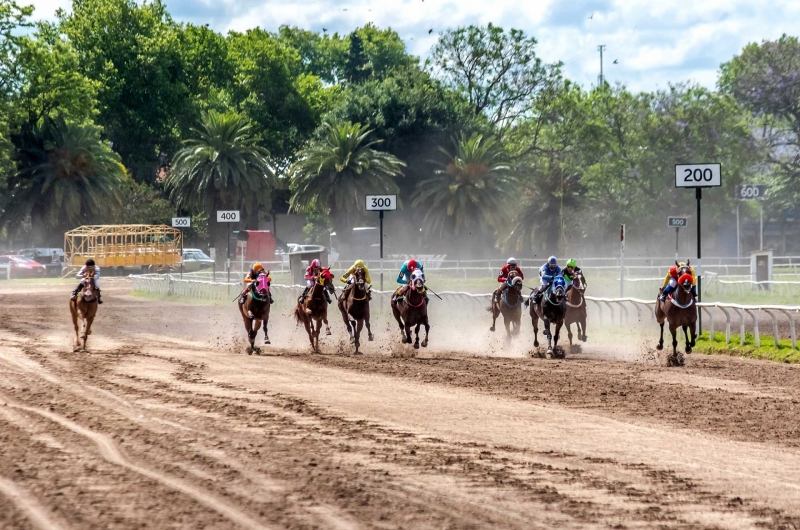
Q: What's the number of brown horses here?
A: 8